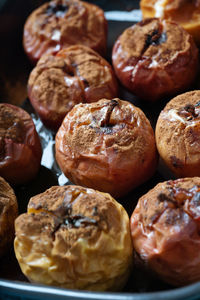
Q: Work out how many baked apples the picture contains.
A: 10